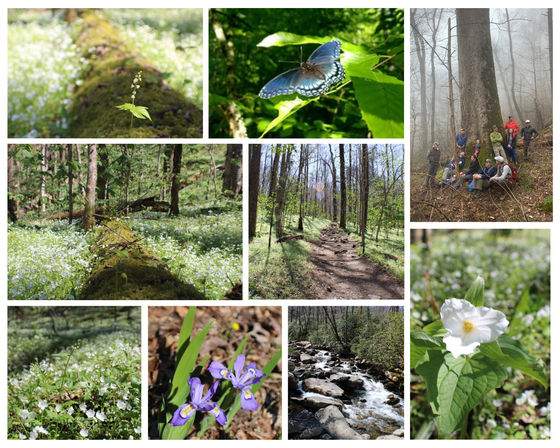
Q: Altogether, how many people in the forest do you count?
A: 12